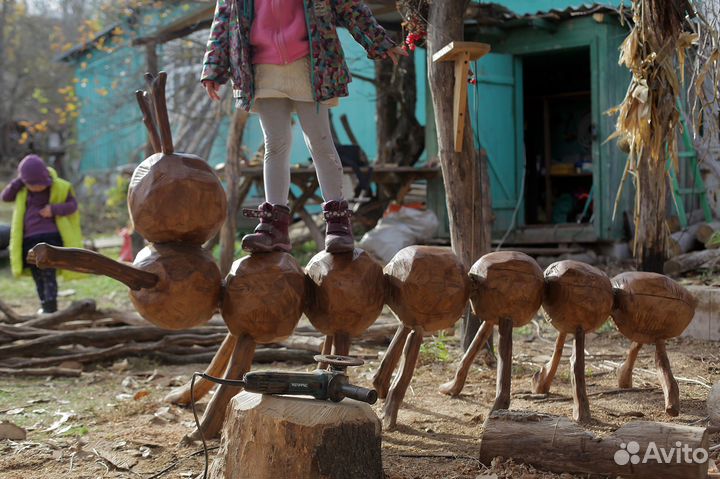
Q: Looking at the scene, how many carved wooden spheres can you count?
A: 8